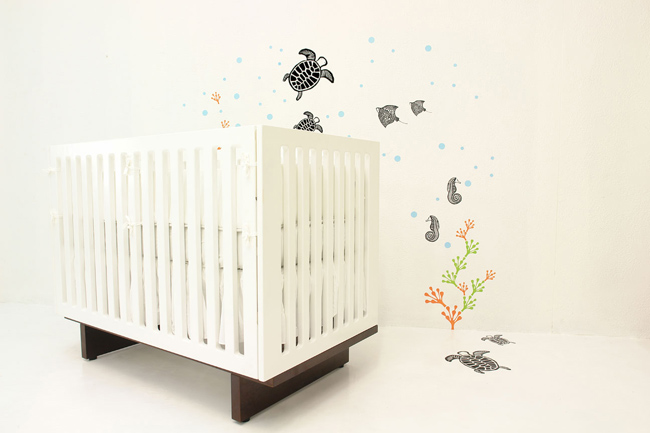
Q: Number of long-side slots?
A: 14